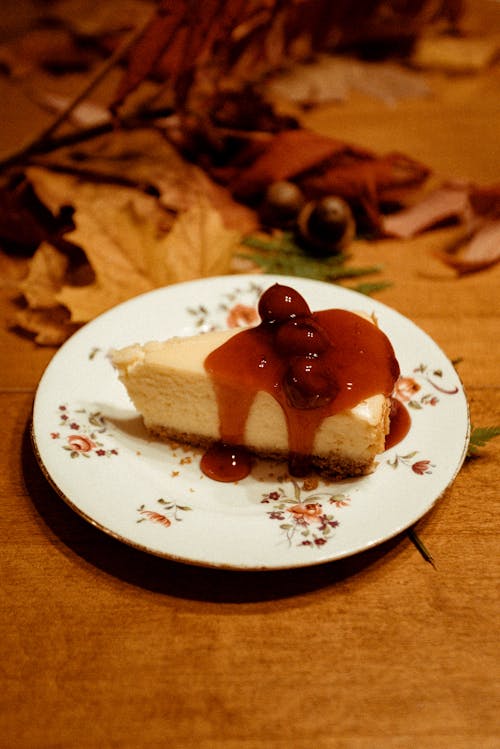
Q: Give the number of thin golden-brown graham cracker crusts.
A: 1